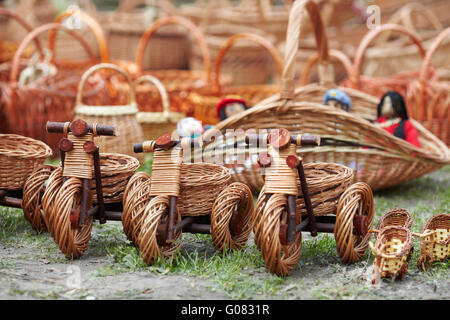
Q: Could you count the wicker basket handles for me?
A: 11